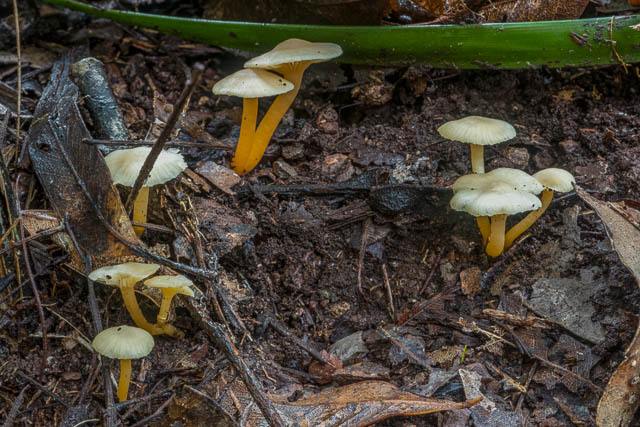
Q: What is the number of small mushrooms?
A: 9